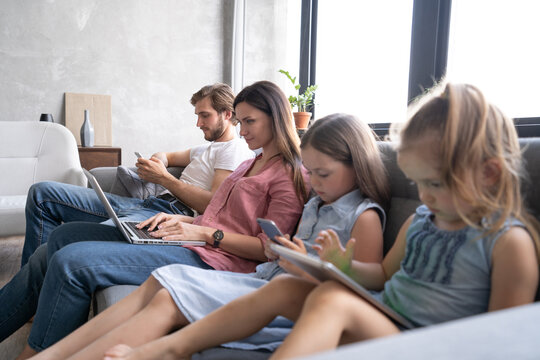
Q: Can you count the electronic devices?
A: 4